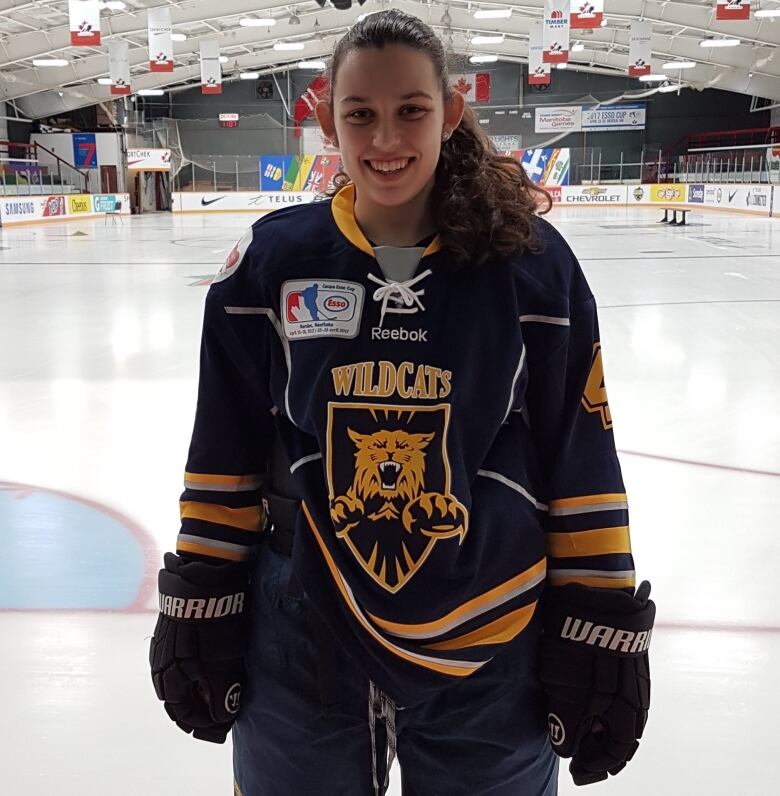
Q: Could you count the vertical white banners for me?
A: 9